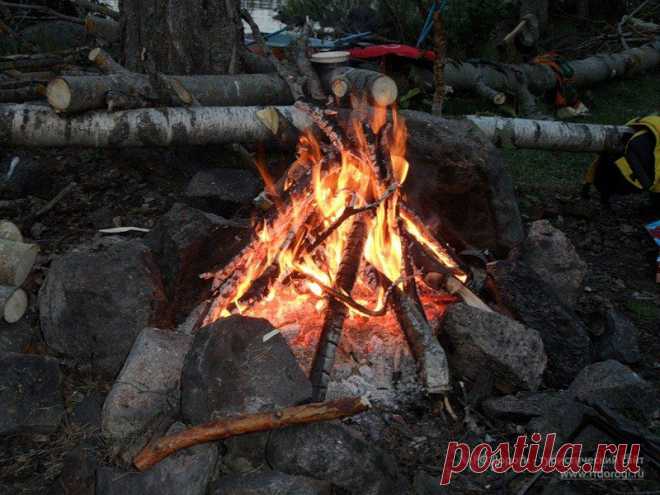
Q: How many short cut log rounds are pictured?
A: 3